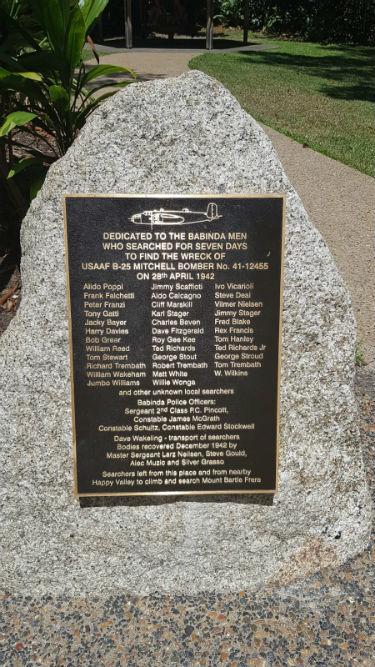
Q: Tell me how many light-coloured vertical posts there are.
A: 2